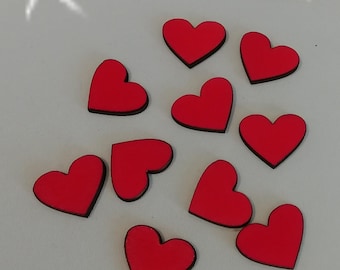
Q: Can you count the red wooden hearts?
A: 10